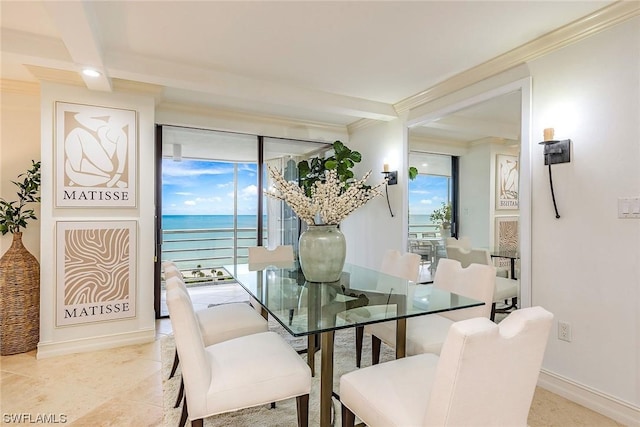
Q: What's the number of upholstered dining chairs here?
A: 6